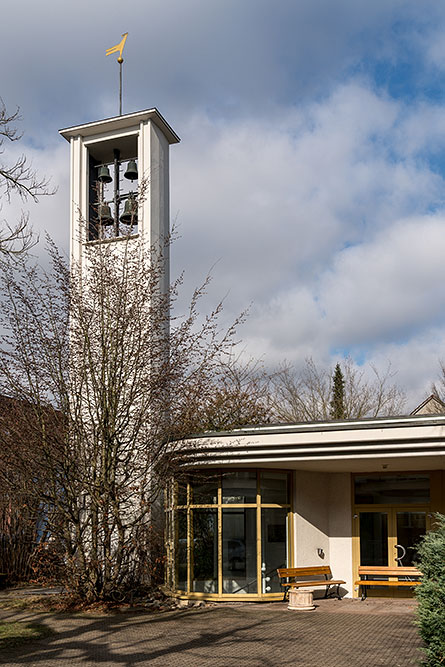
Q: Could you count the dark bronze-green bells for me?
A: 4